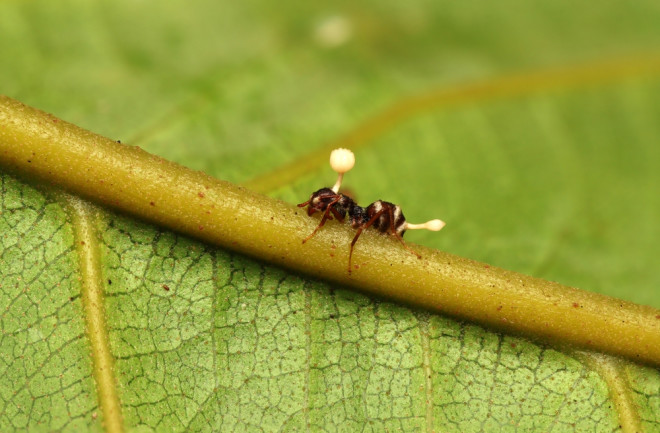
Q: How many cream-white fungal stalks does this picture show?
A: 2